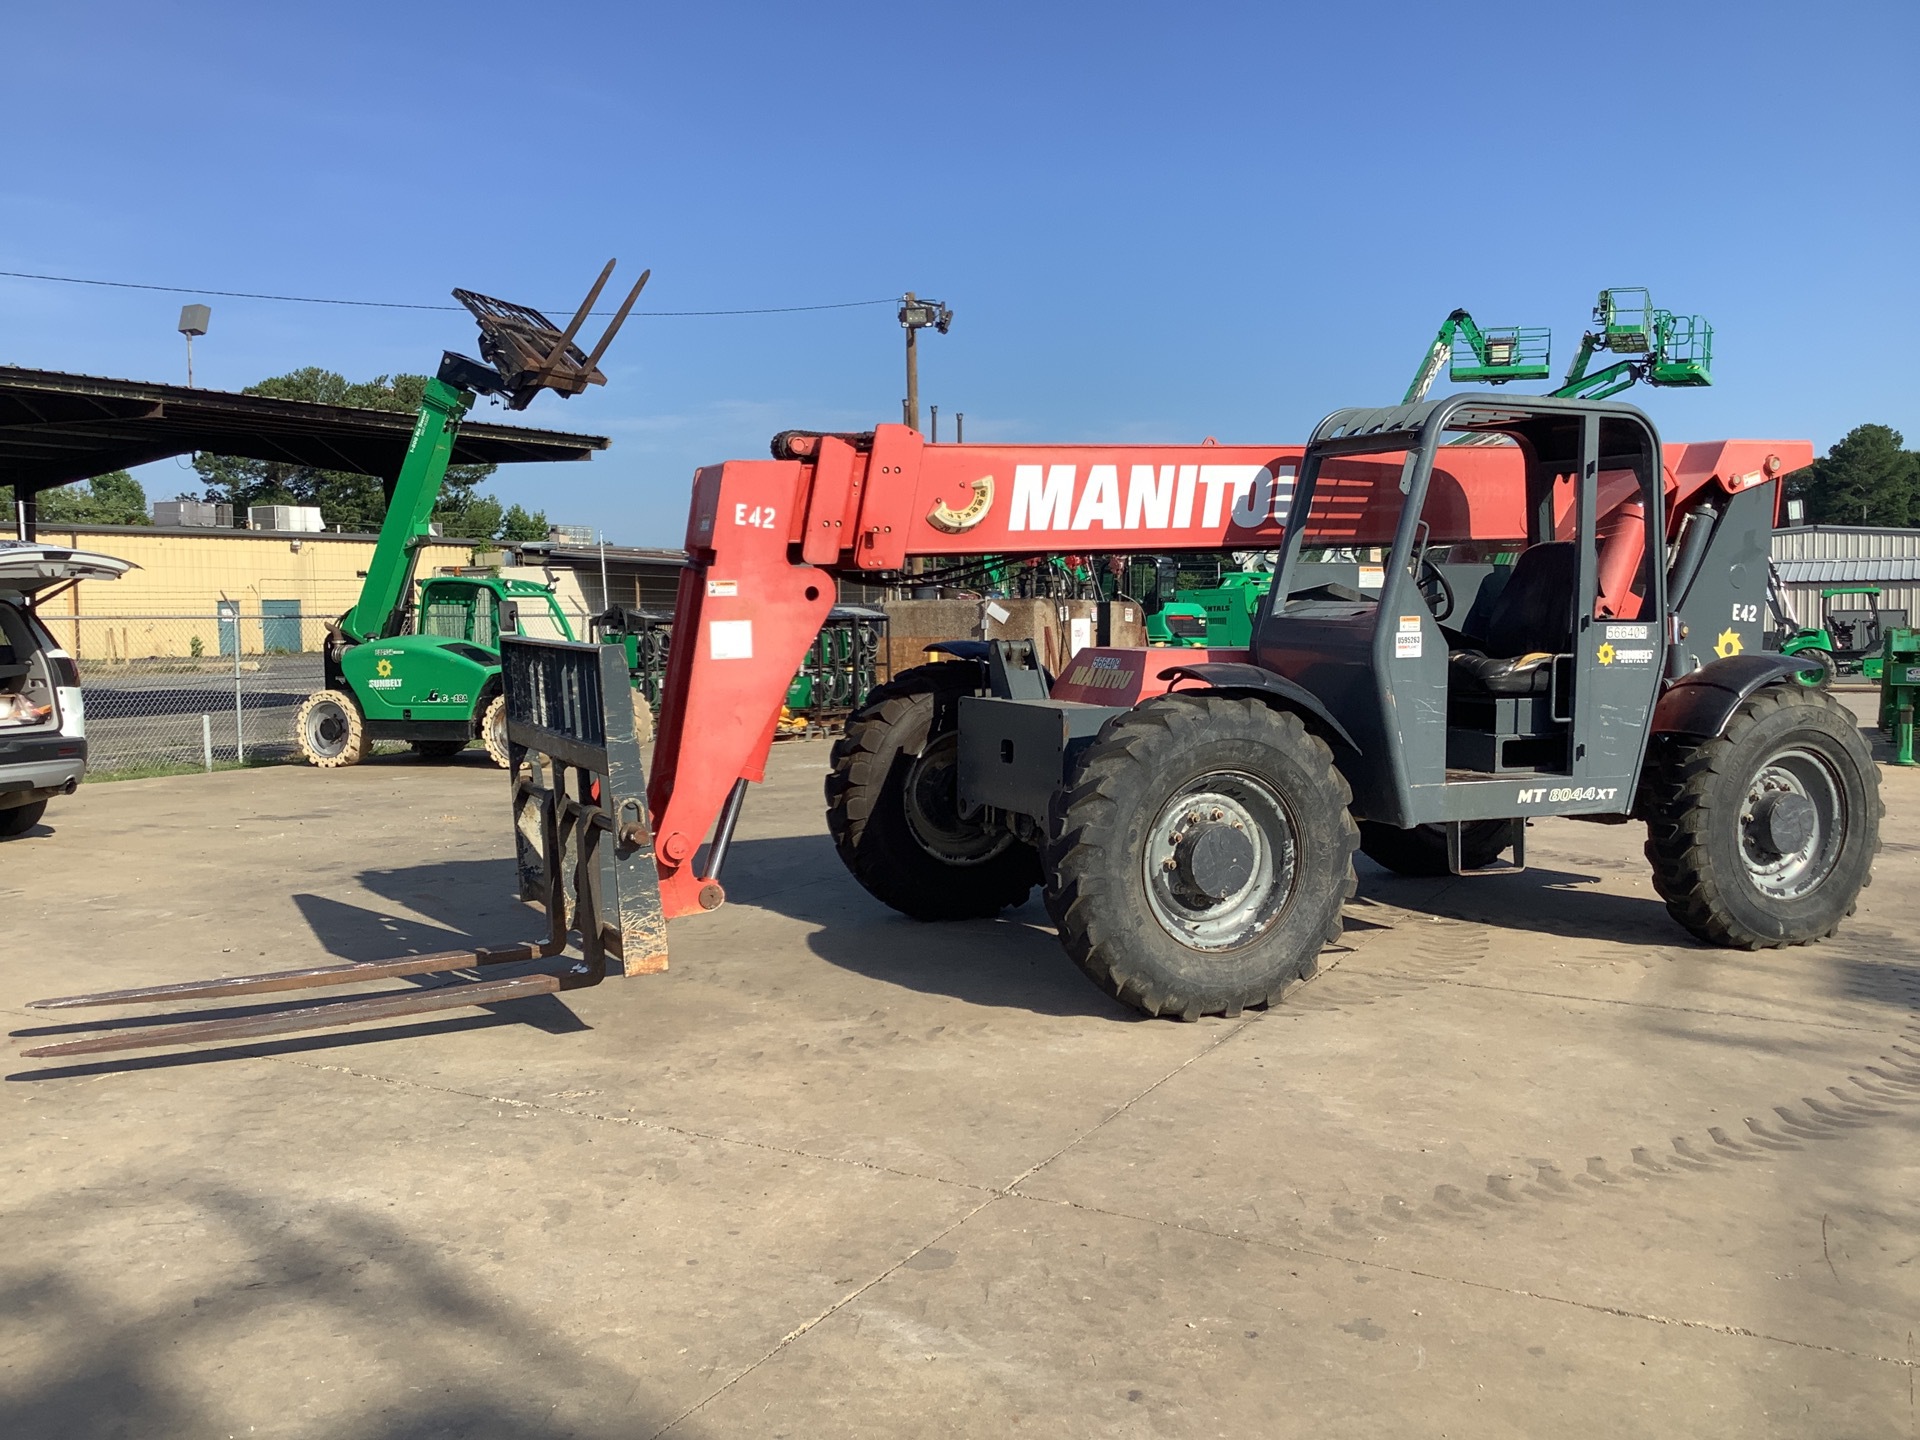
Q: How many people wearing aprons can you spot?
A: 0